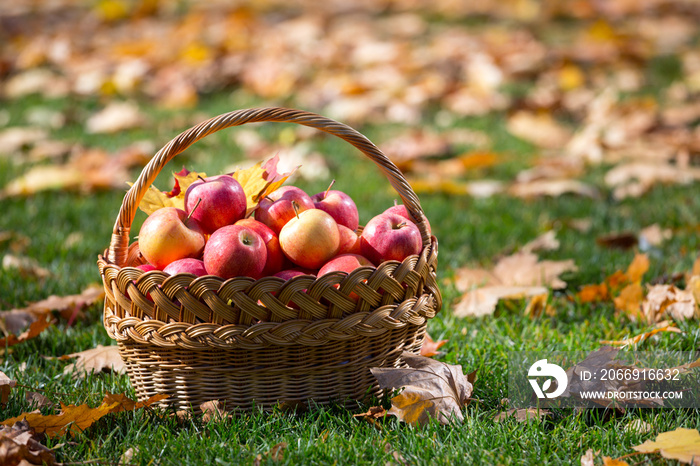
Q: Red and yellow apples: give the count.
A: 14